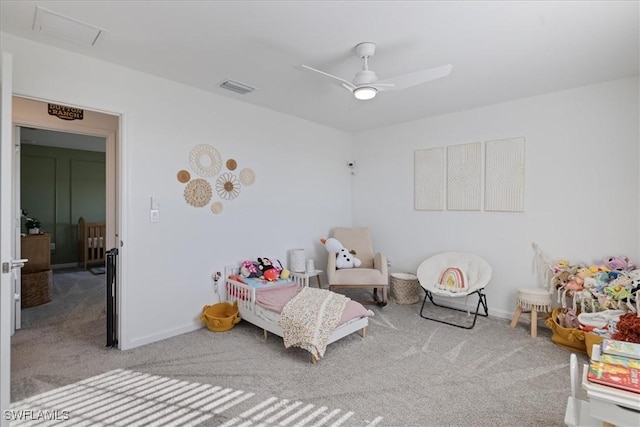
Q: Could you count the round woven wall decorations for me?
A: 7